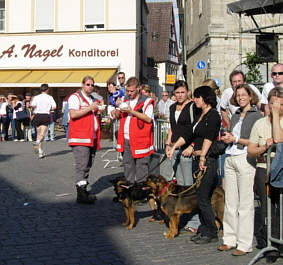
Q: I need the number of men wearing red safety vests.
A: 2